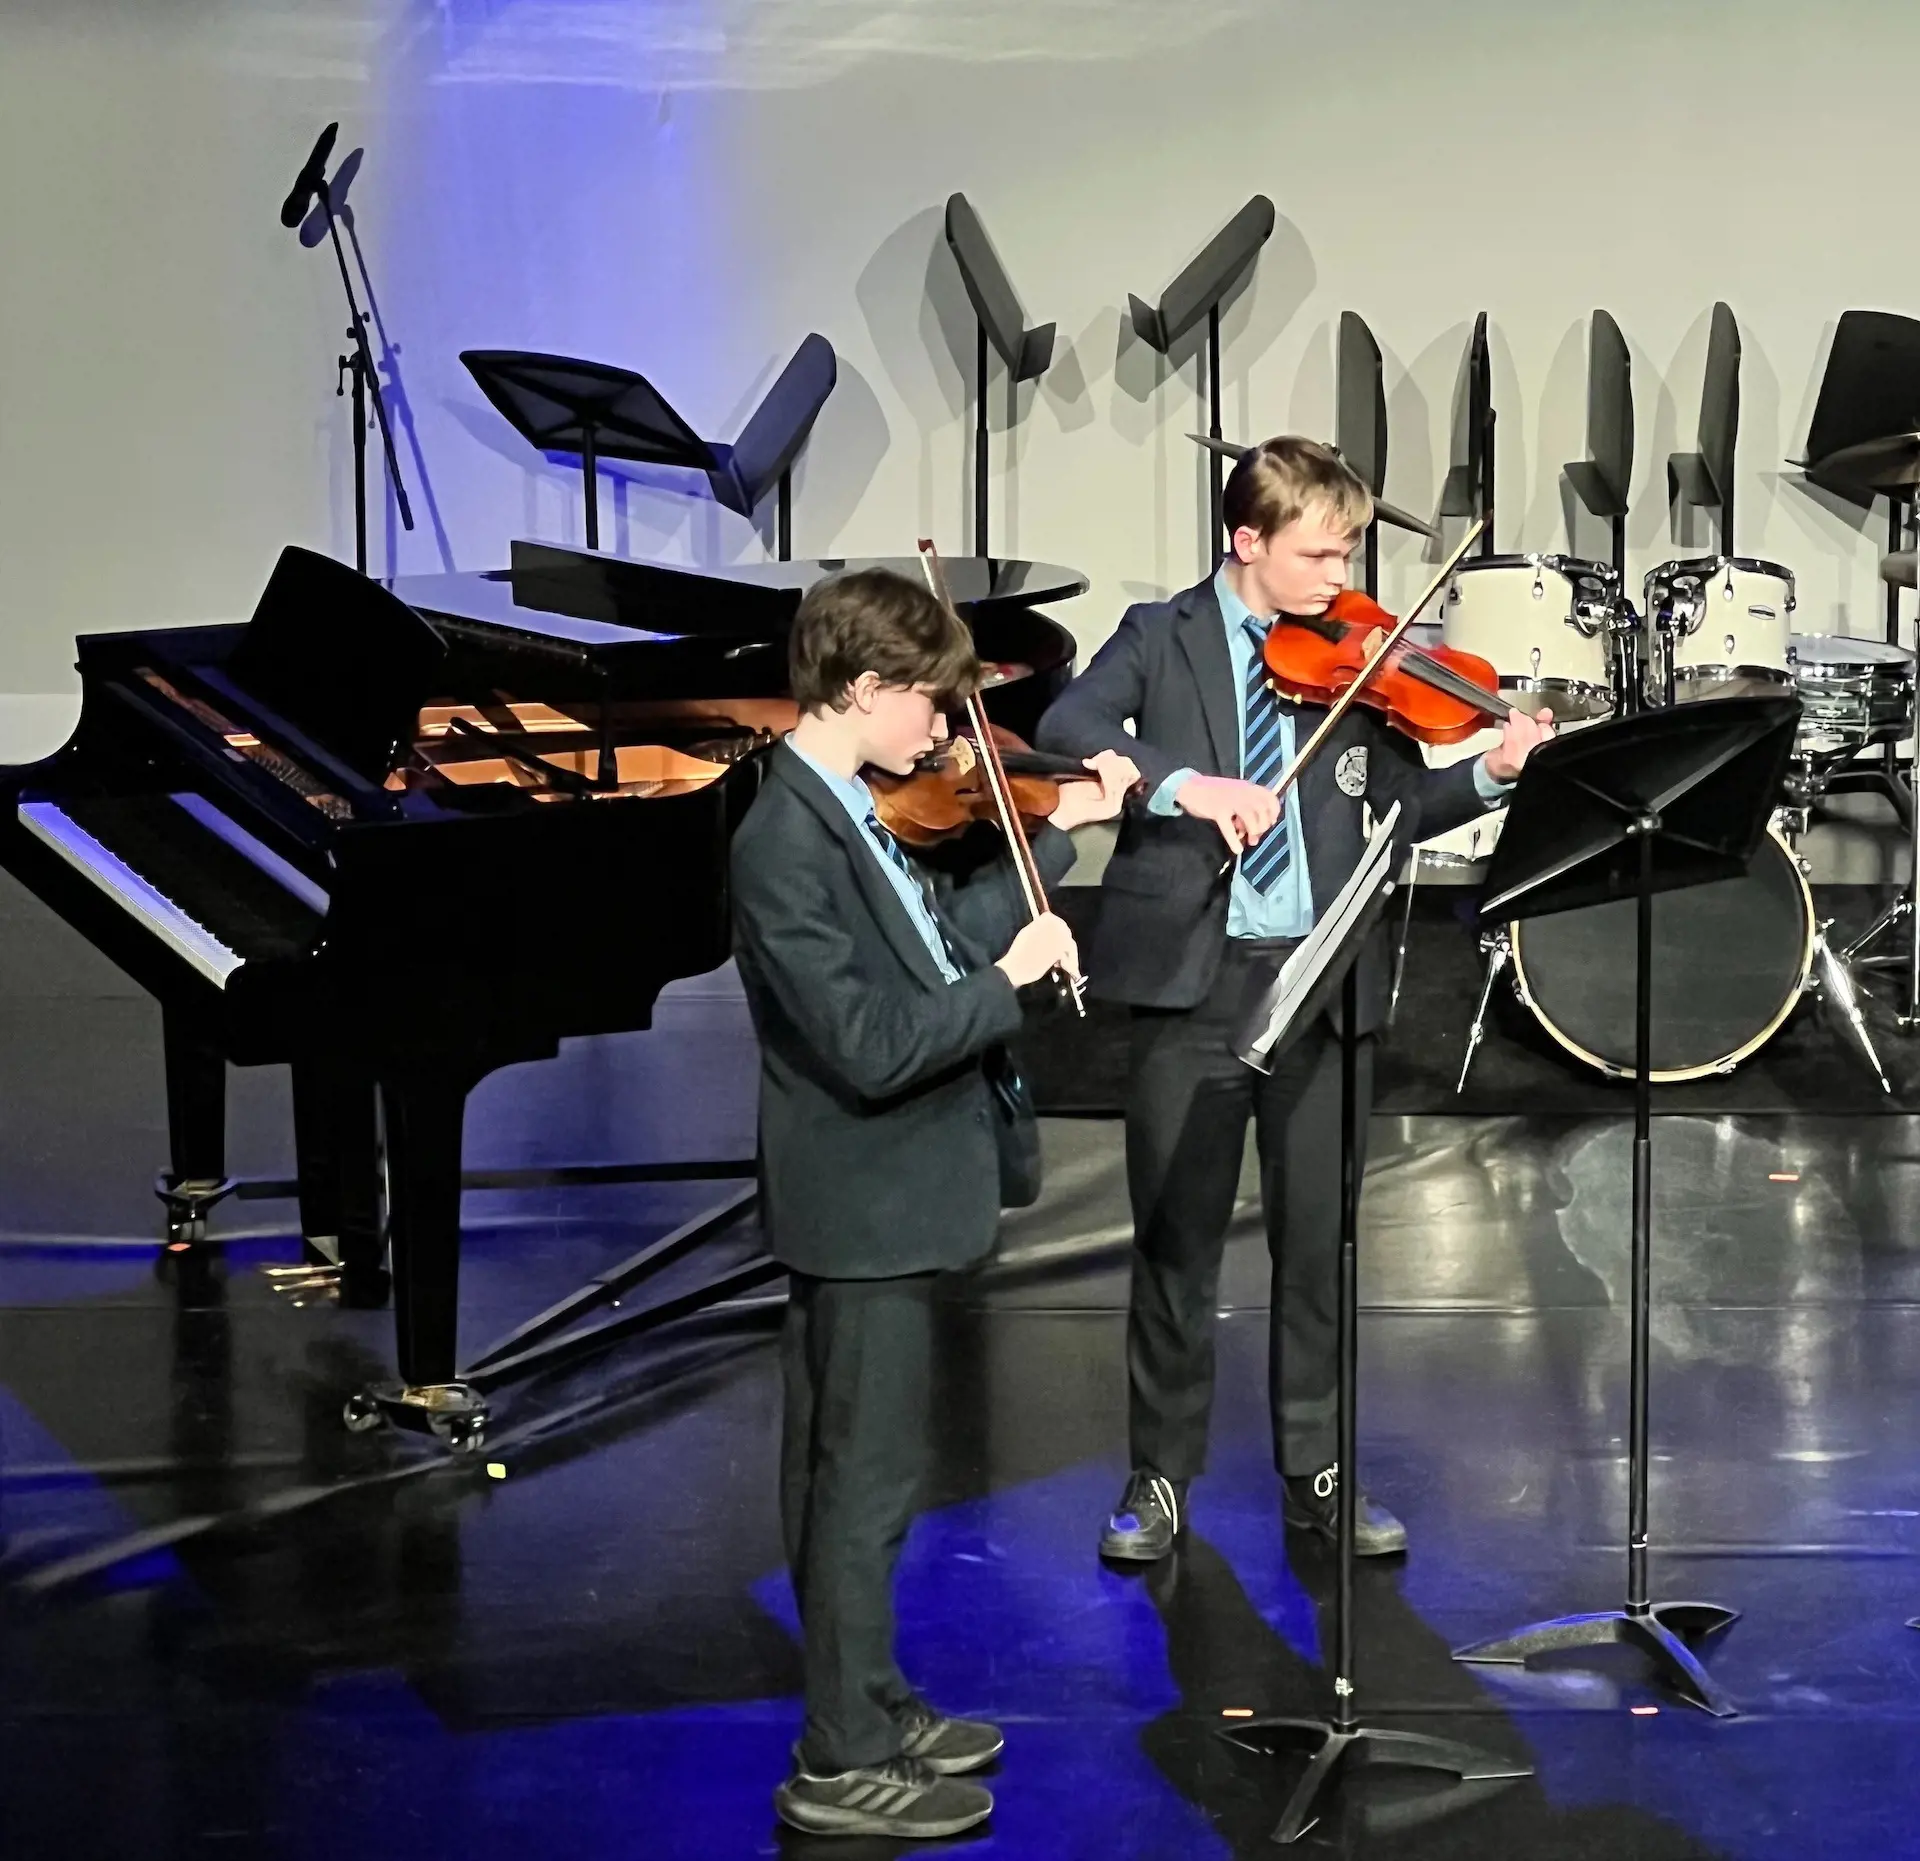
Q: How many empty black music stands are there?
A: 9